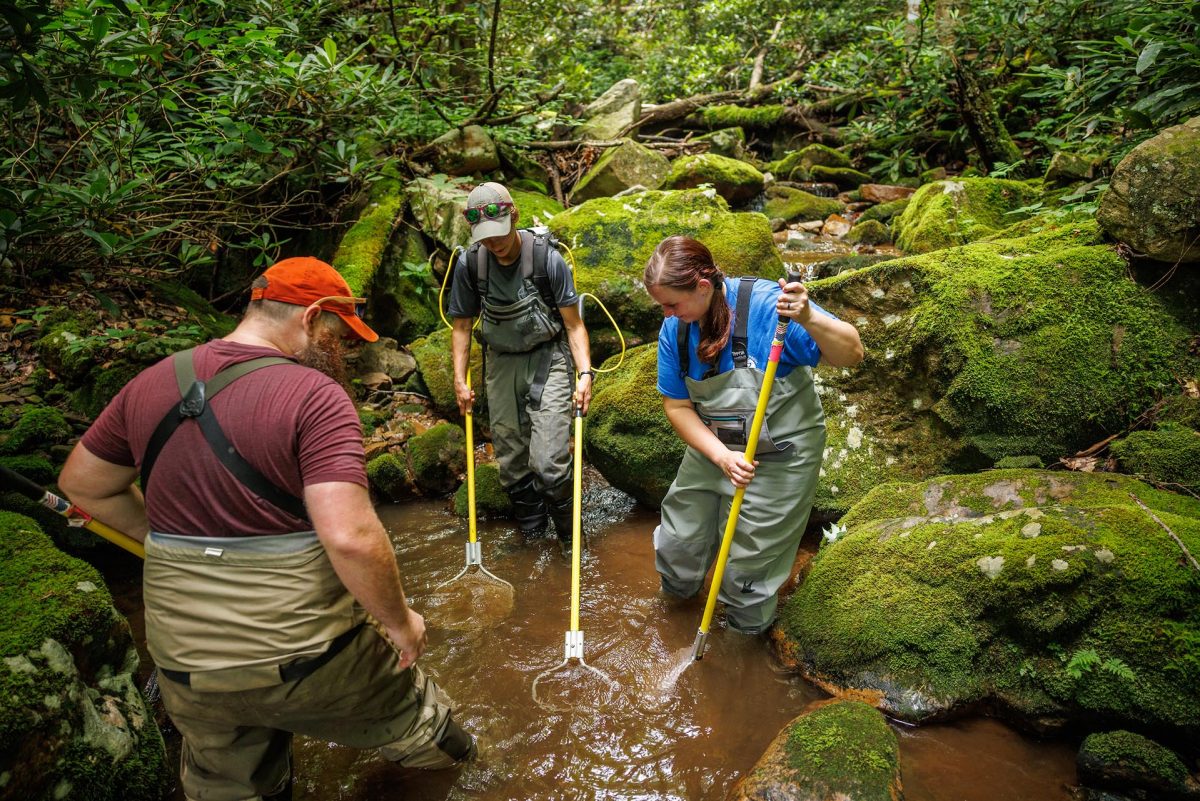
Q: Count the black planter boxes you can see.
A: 0